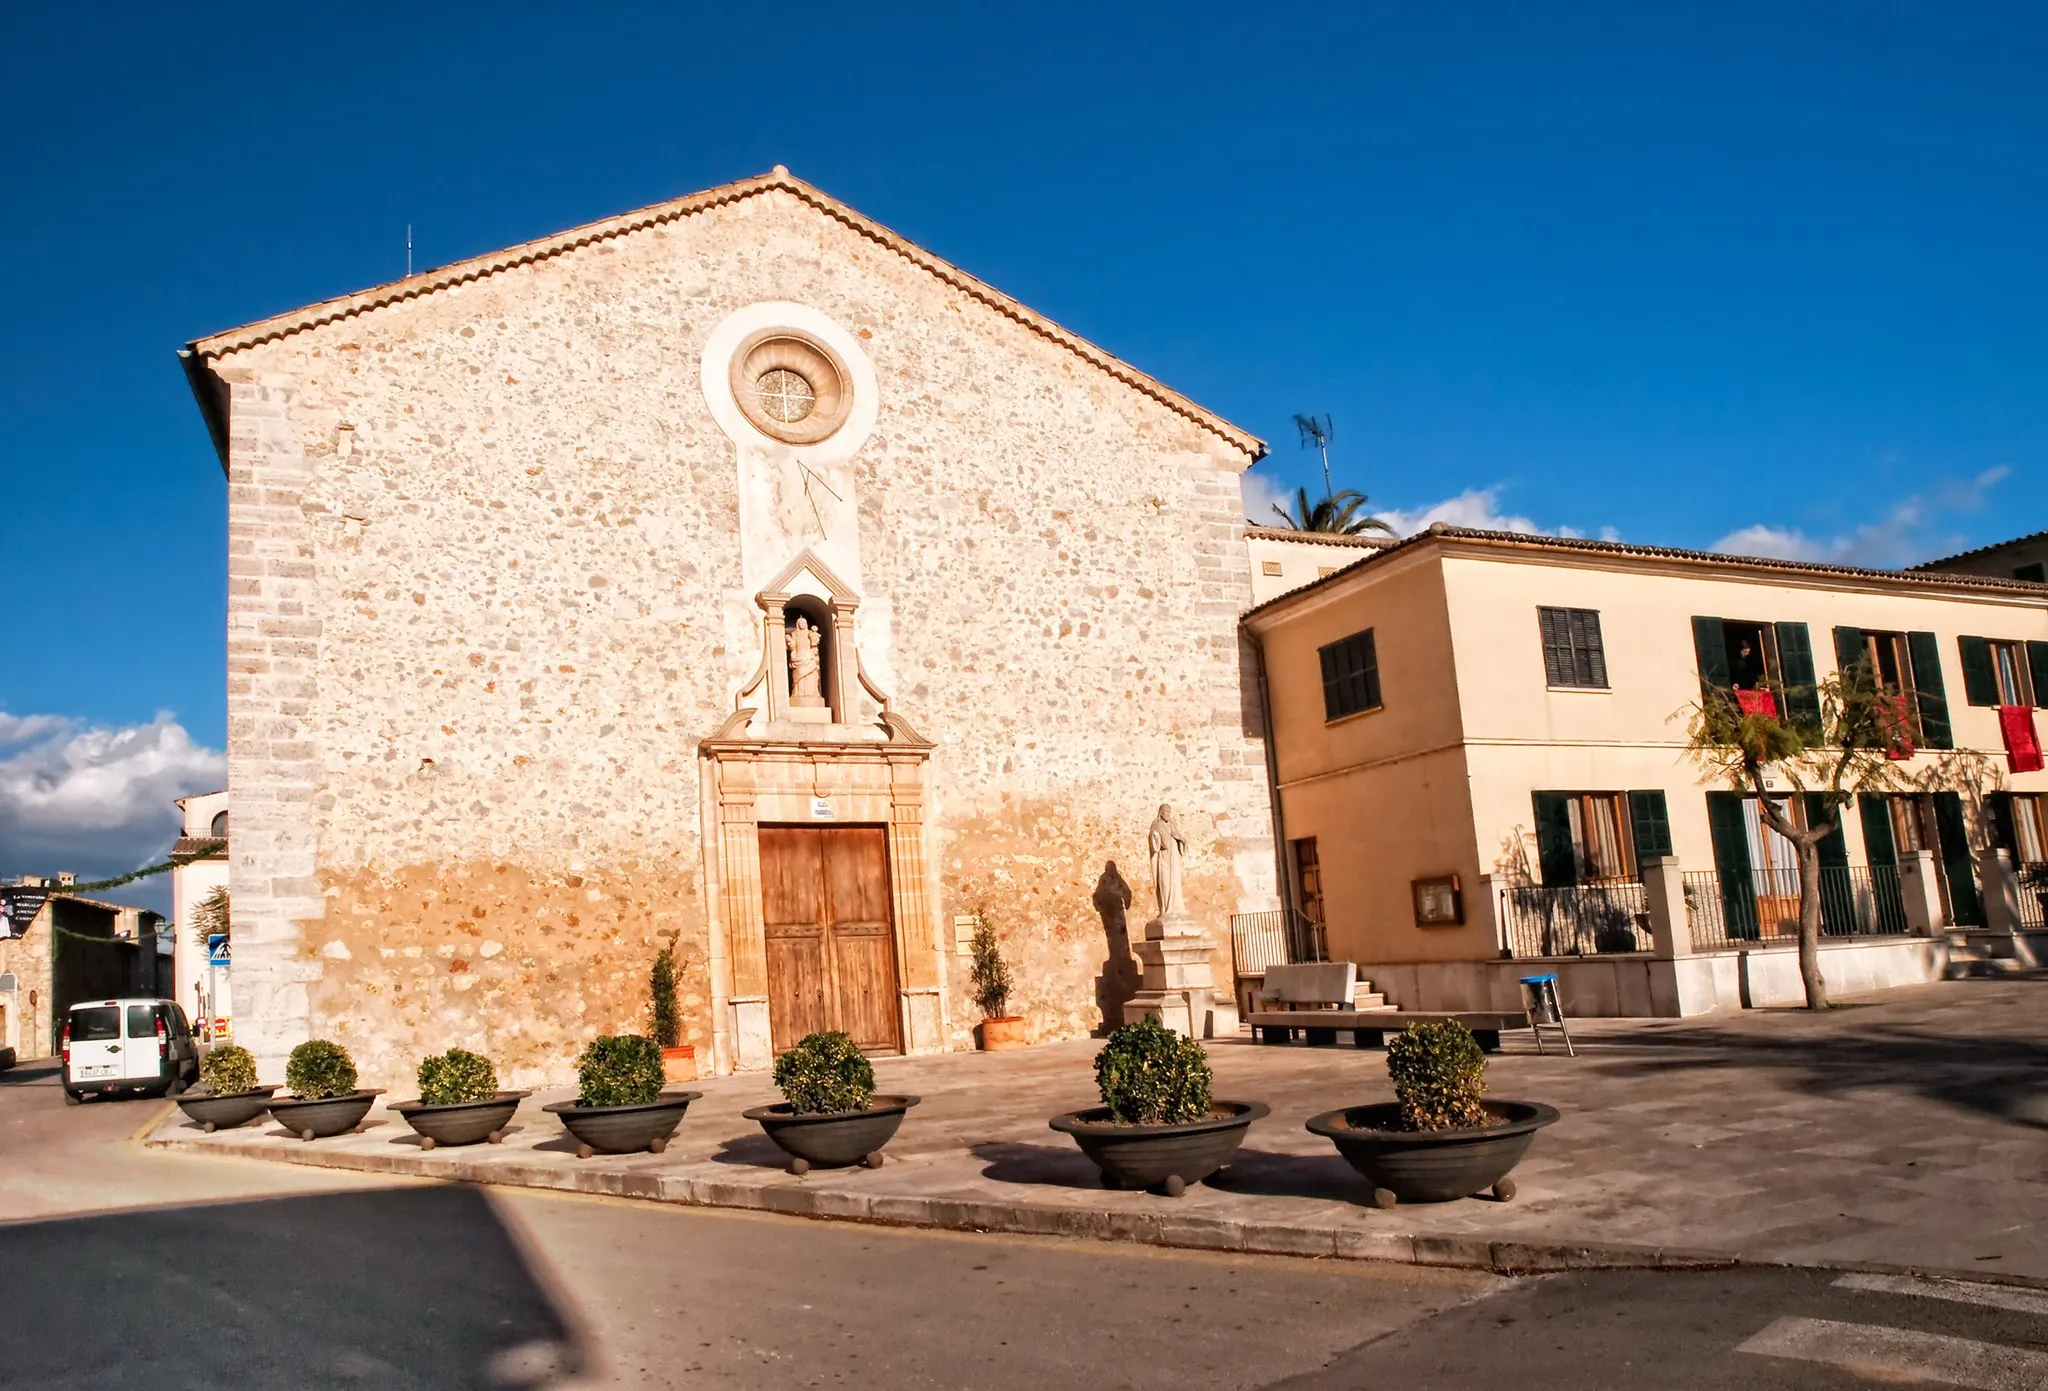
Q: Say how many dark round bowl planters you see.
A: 7